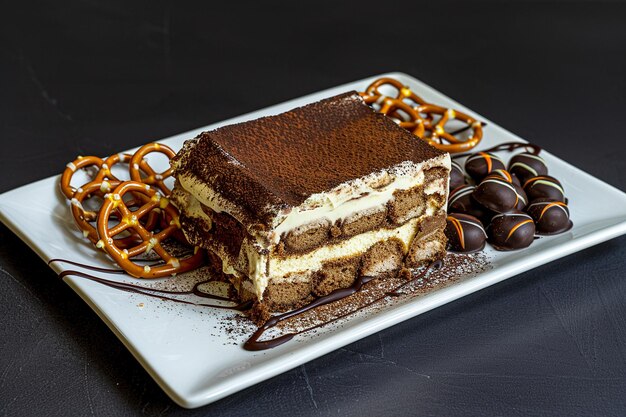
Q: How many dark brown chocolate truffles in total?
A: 10